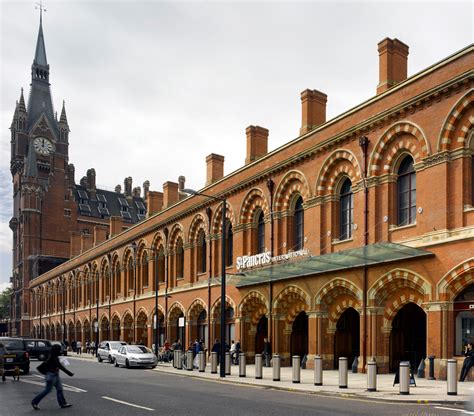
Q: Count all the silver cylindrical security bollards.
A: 15